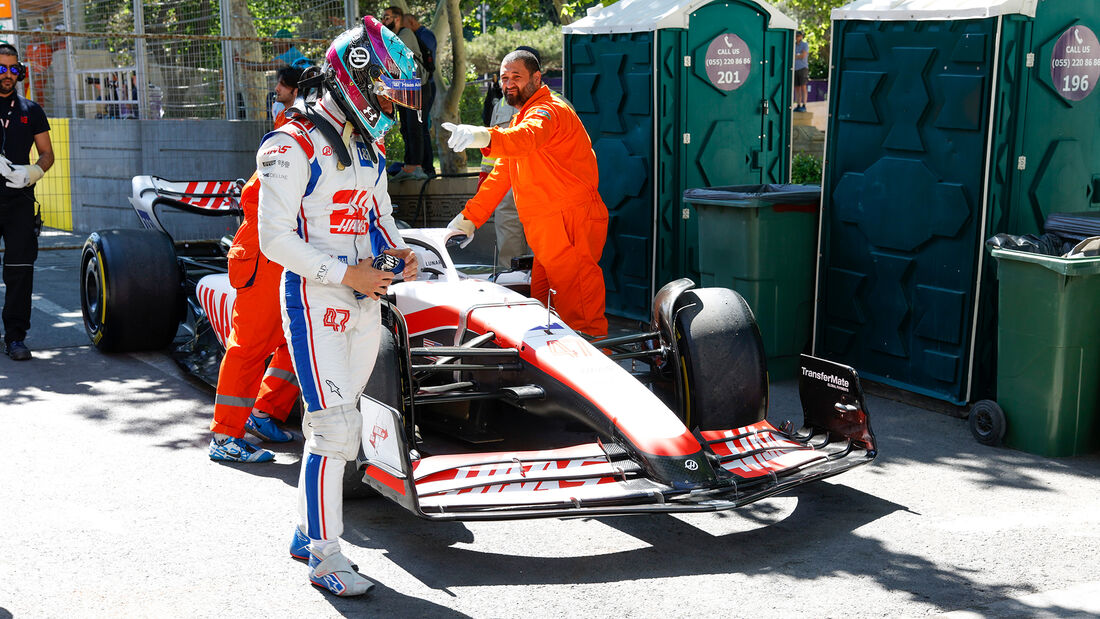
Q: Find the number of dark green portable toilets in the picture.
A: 2